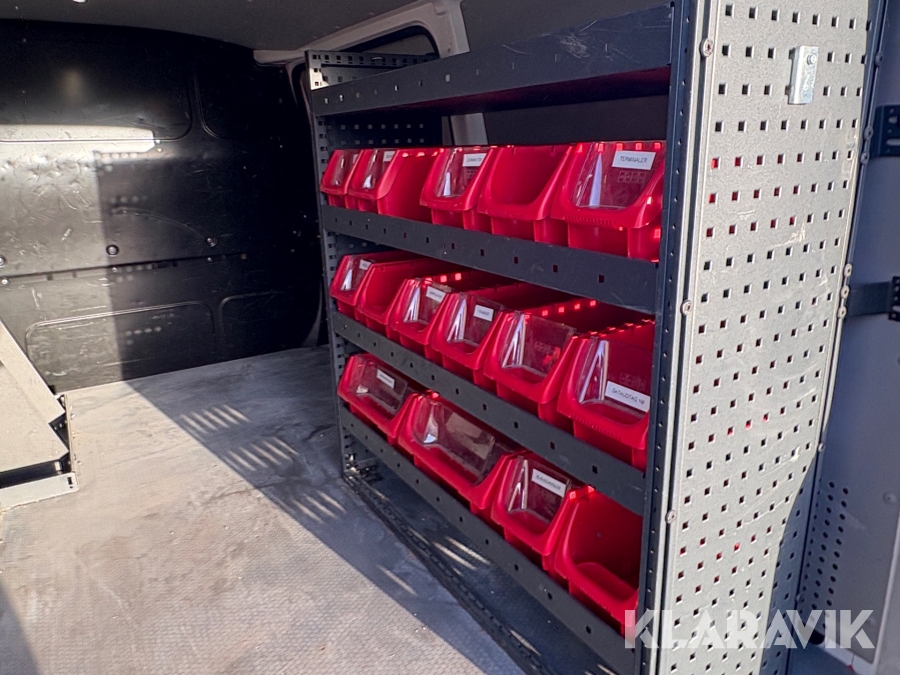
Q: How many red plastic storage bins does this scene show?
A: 15